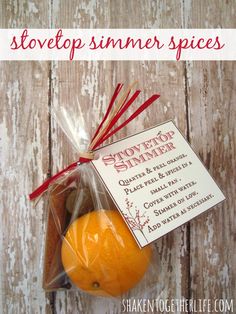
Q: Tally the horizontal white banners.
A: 1